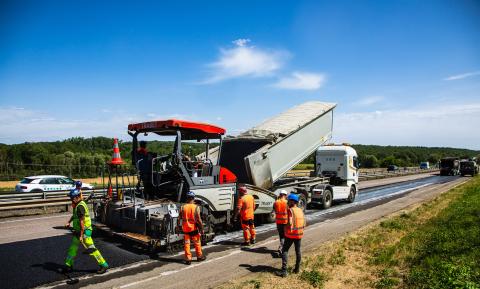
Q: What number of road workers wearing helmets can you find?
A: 6